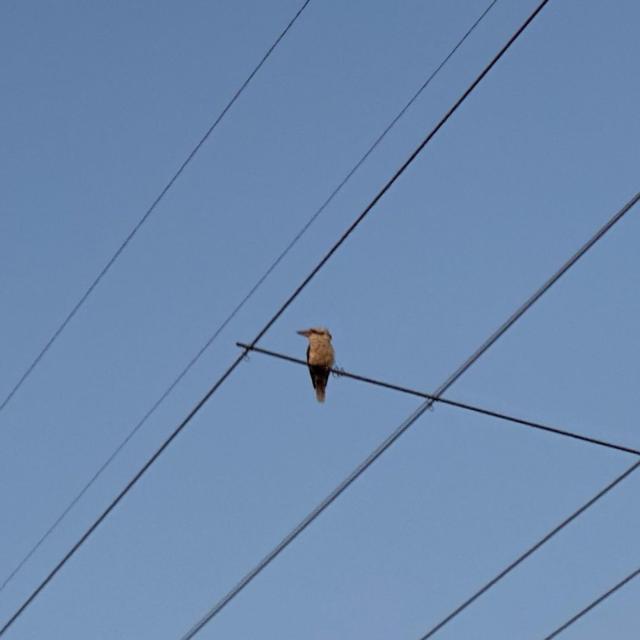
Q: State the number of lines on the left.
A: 3